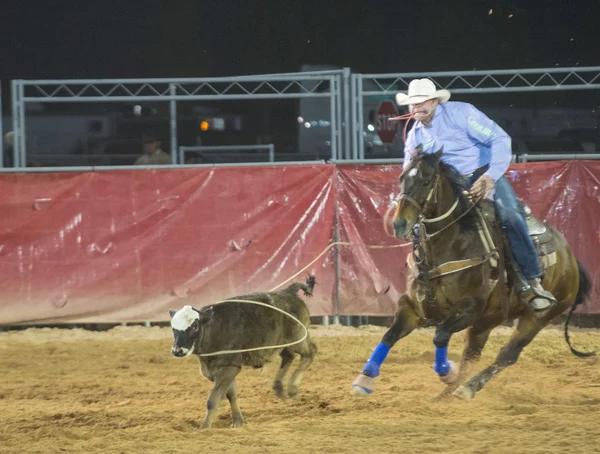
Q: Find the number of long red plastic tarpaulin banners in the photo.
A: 2